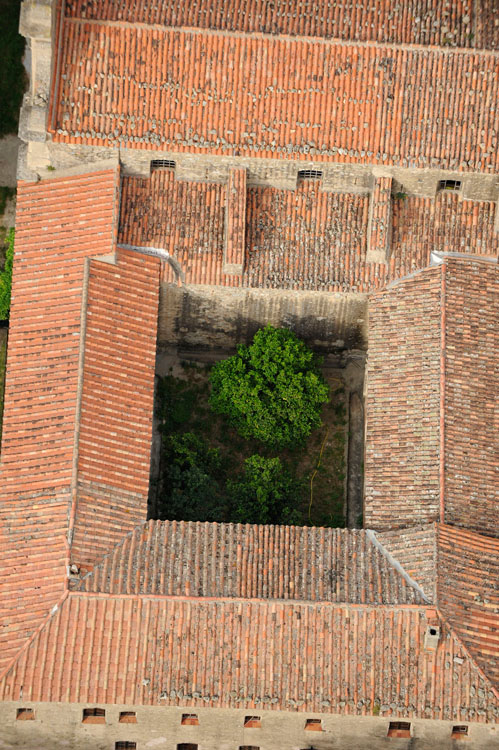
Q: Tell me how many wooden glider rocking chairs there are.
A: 0